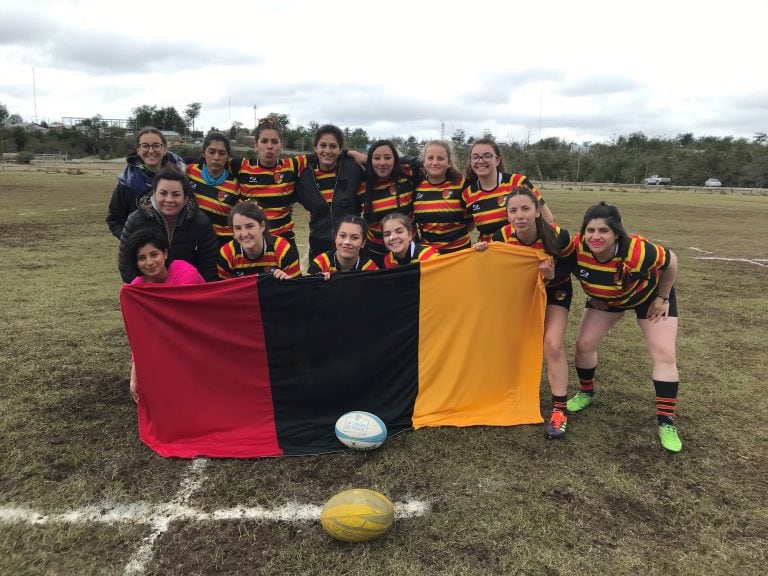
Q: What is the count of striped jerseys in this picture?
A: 11